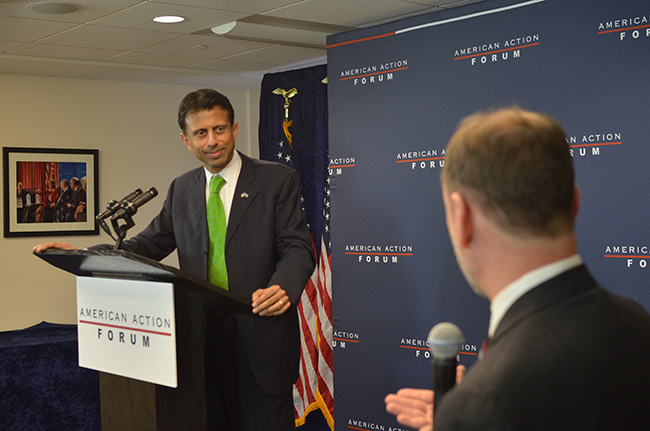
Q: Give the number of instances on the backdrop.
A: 11